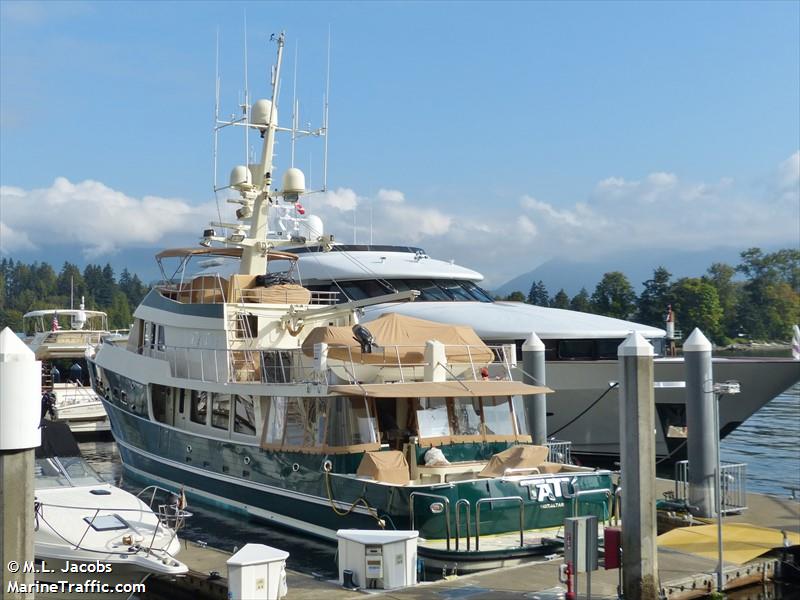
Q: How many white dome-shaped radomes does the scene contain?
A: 4